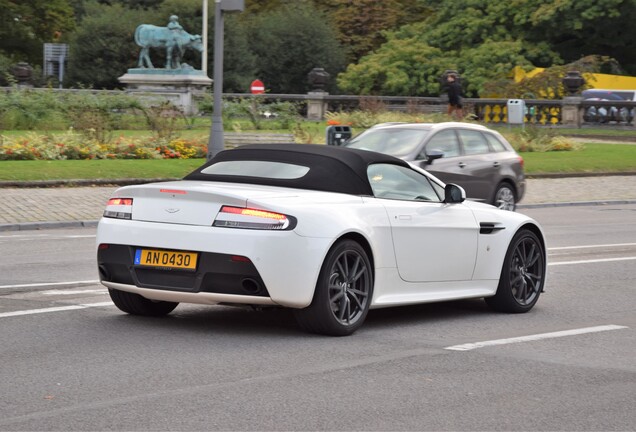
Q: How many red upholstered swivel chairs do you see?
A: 0